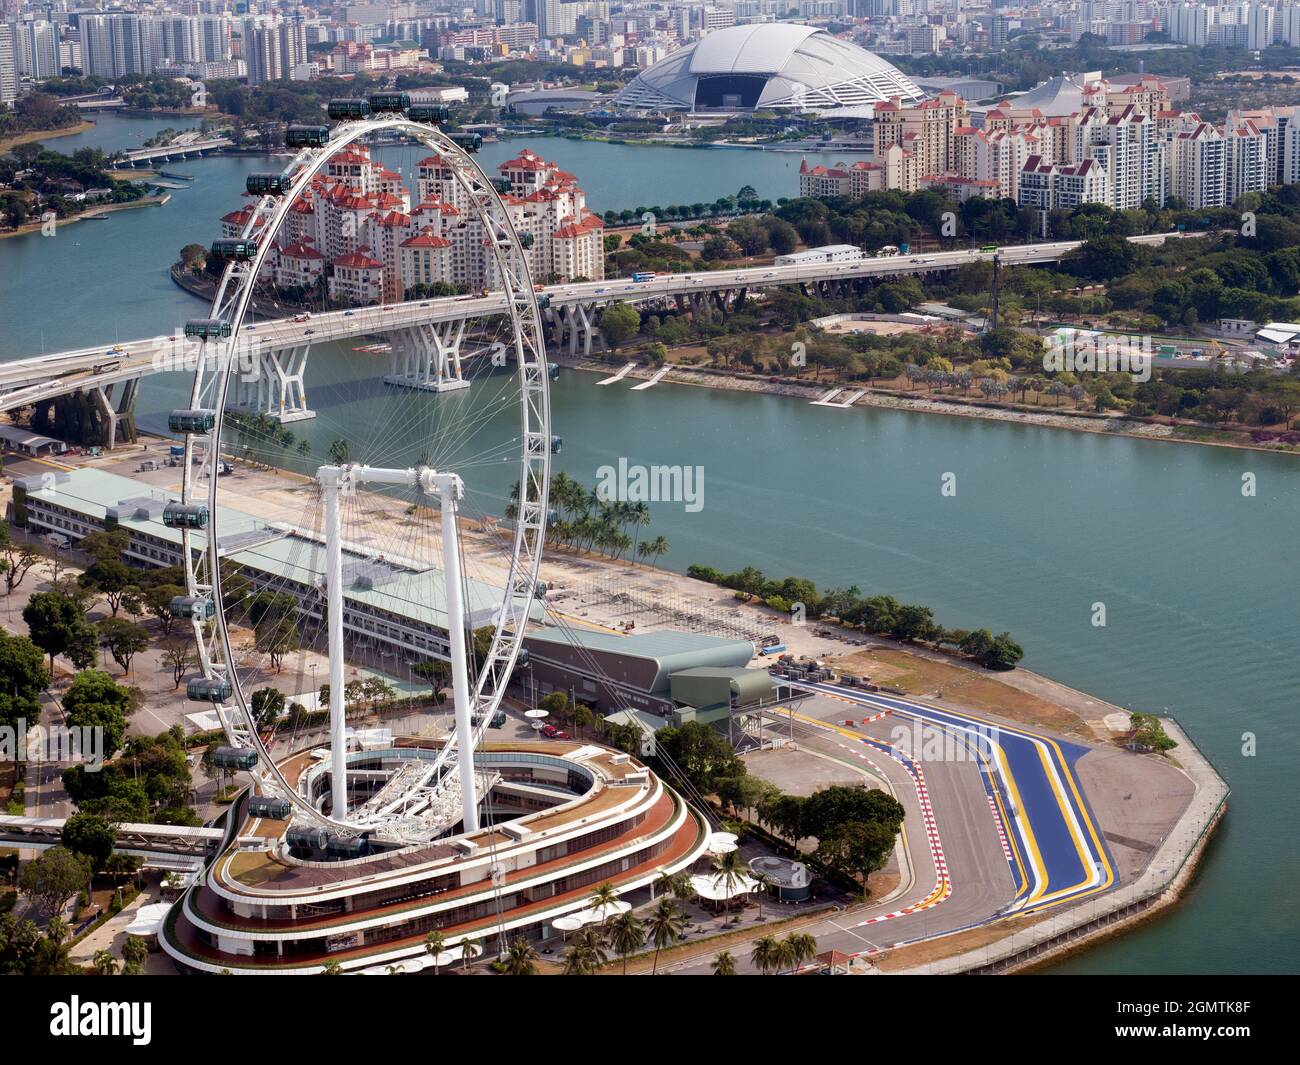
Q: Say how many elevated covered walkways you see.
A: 1